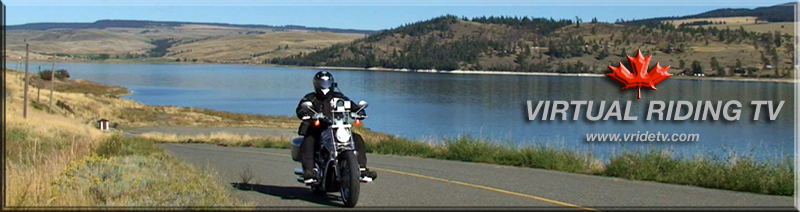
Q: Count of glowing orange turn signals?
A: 2